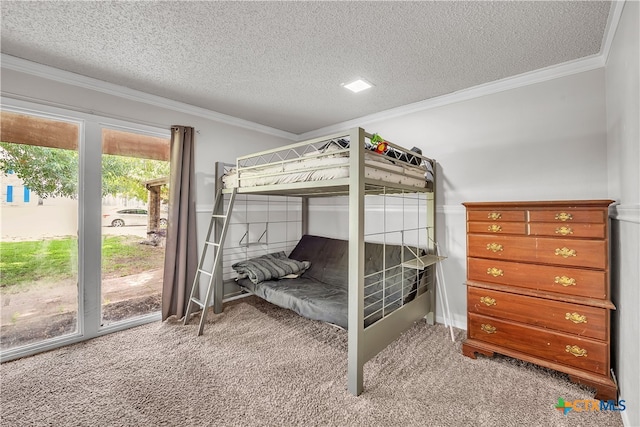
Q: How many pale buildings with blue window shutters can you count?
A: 1